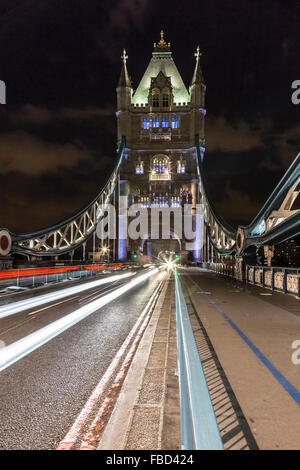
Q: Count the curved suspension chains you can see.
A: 2